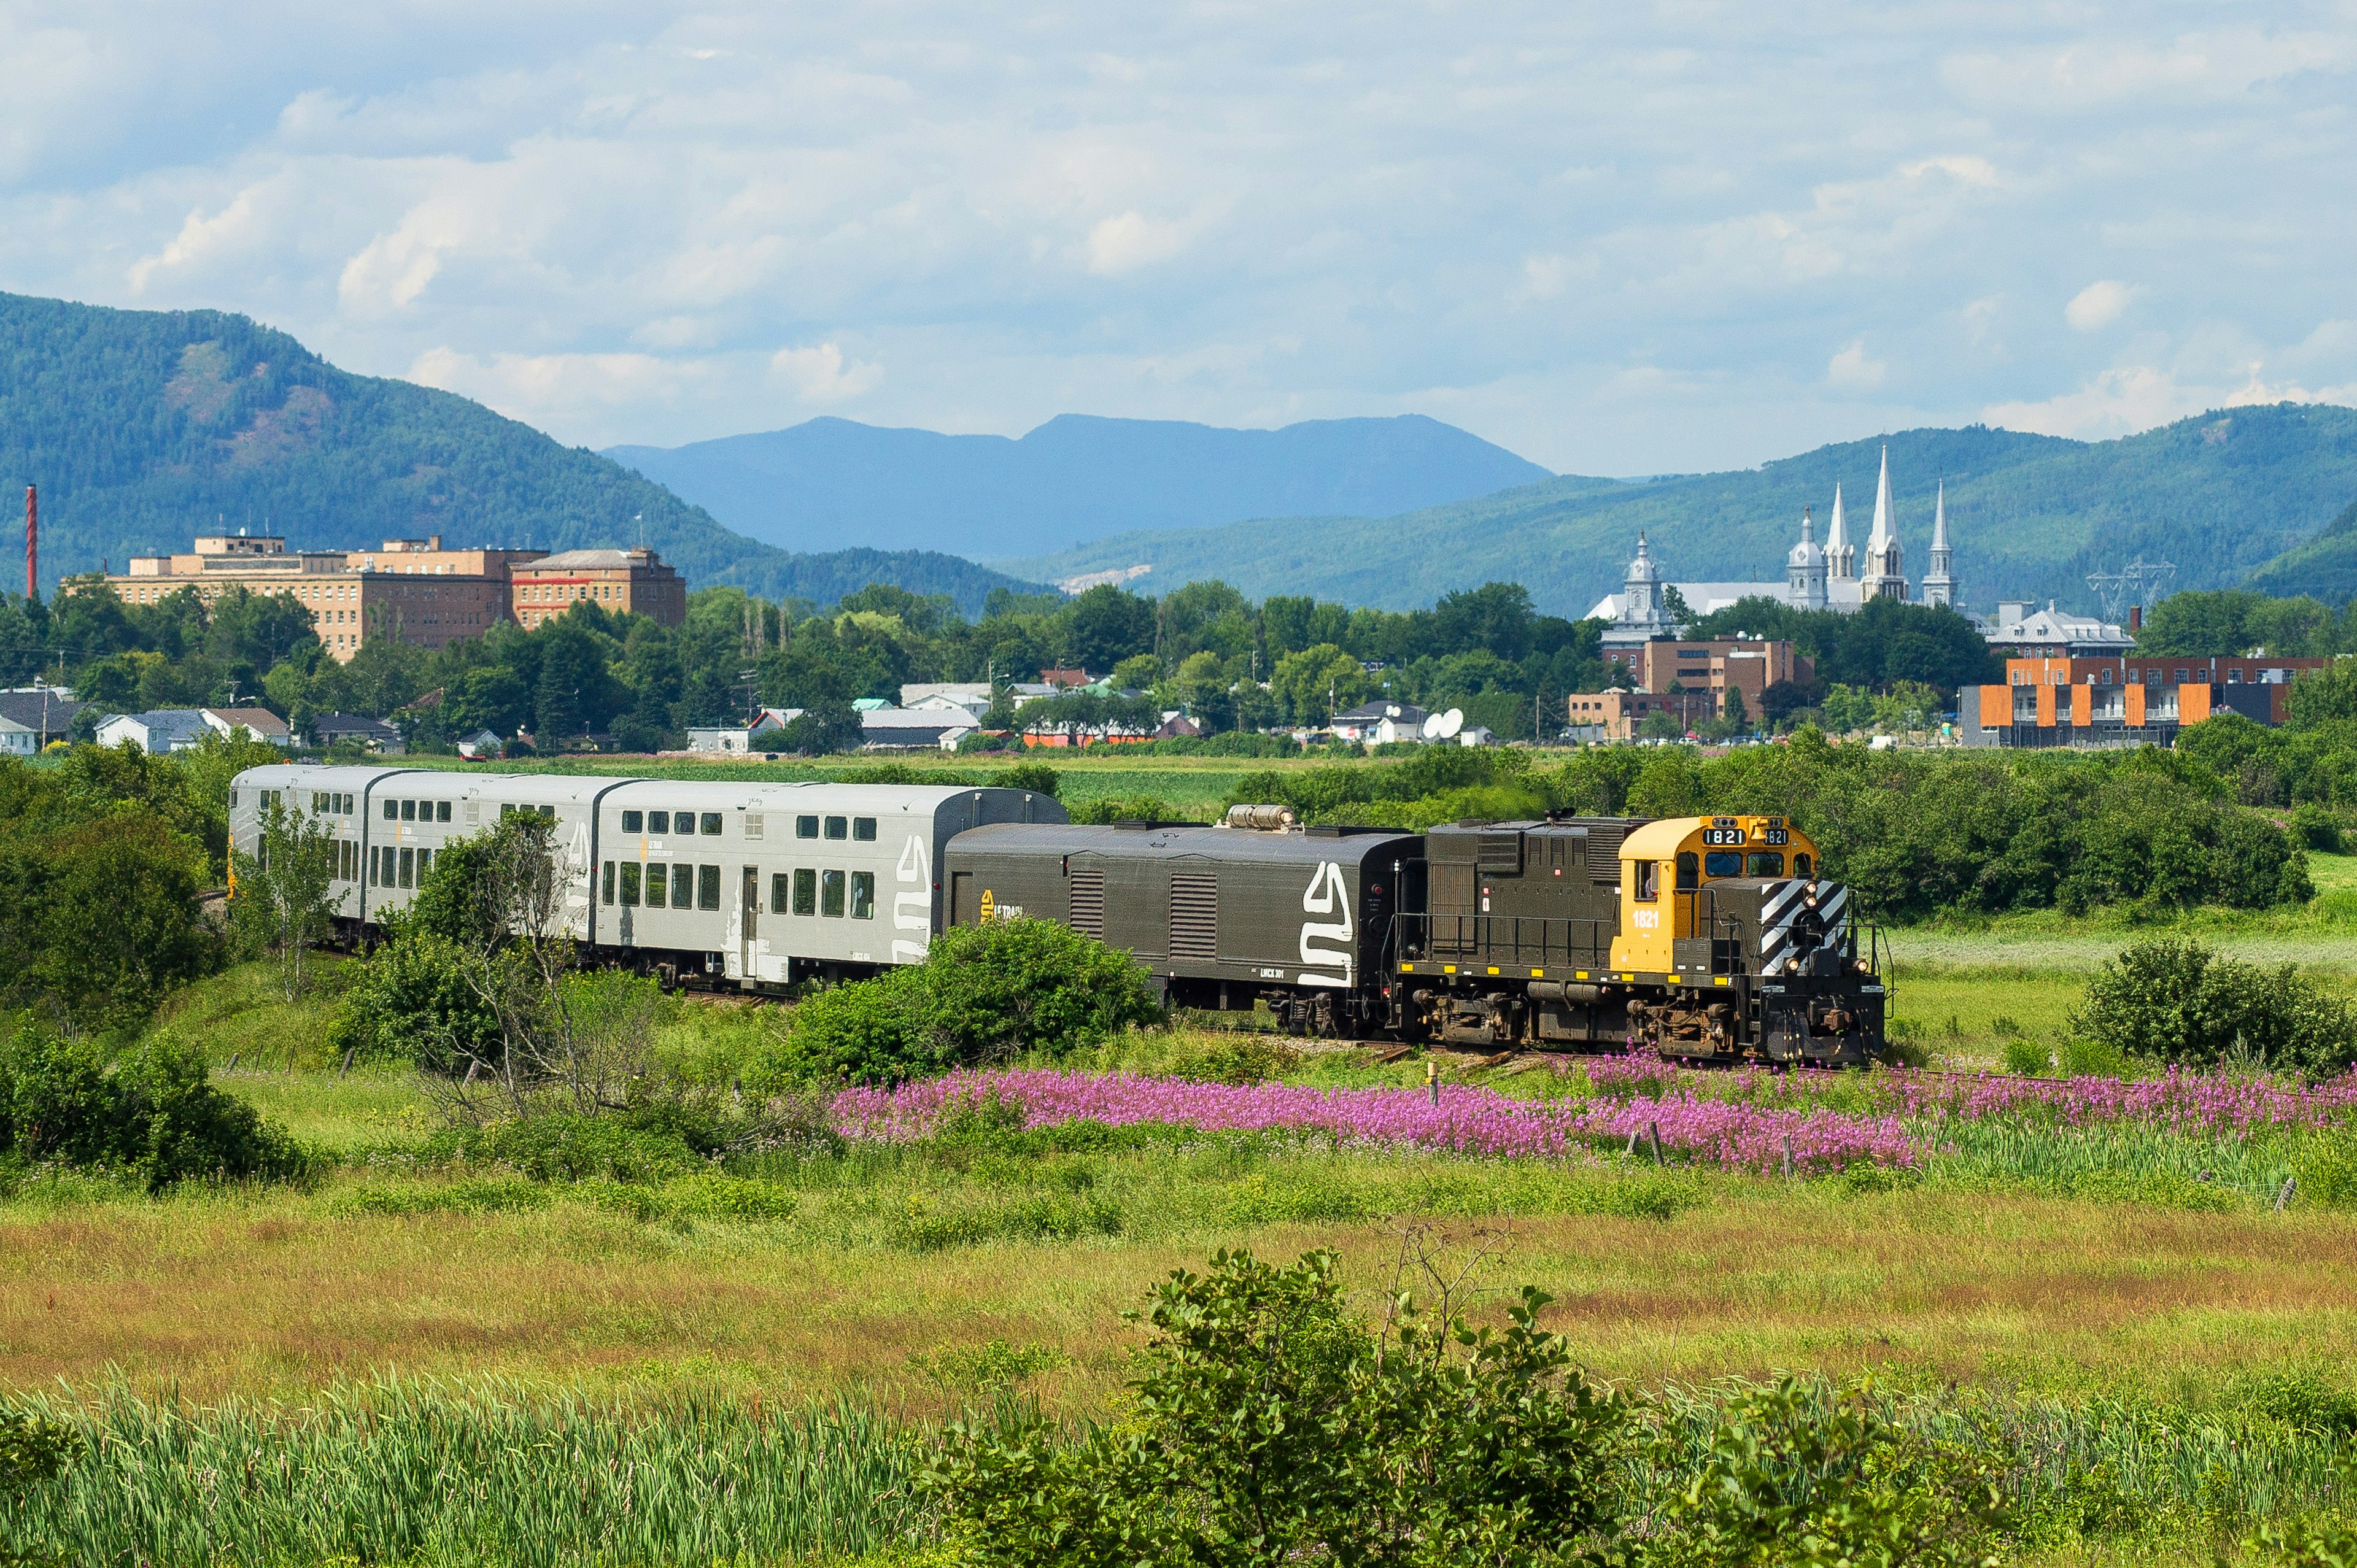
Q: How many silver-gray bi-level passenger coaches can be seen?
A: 3